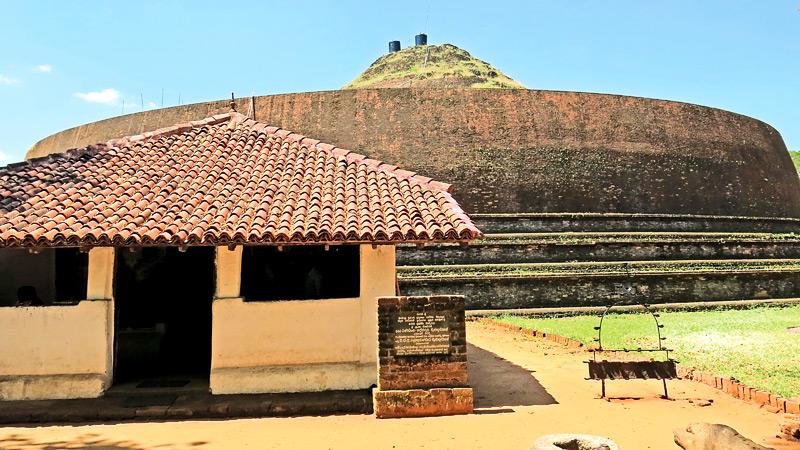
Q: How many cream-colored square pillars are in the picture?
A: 3